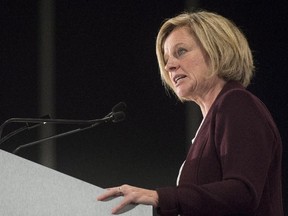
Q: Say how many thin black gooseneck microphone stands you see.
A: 2